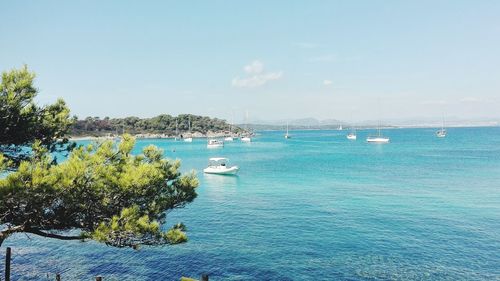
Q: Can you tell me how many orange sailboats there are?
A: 0